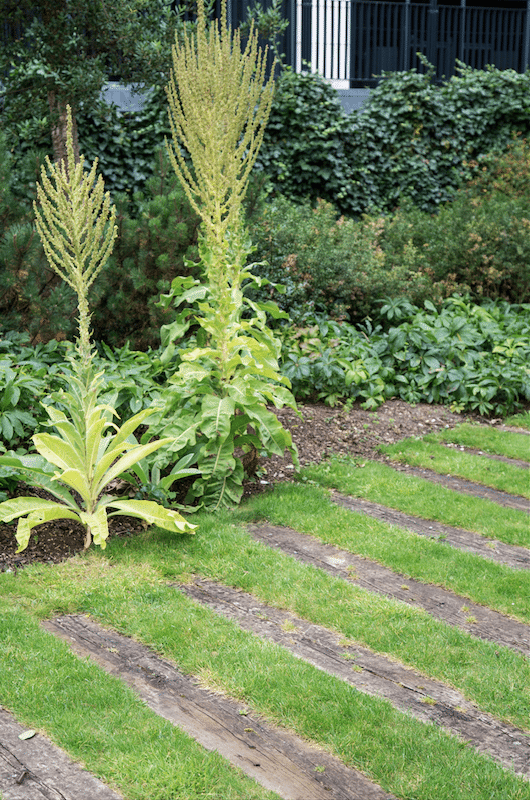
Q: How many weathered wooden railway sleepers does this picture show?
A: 8